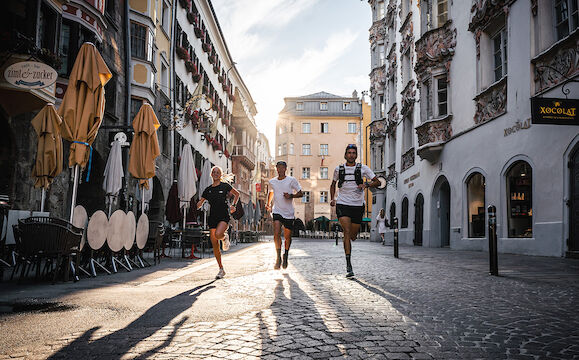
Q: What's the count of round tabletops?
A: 5